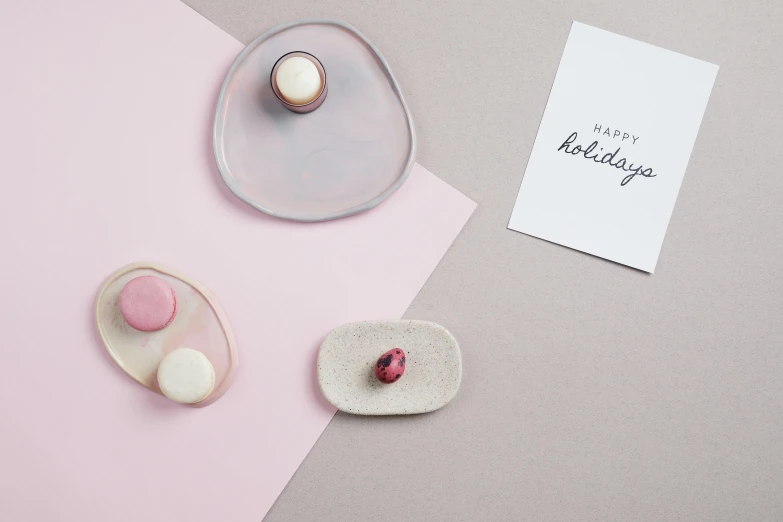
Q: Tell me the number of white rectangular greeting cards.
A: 1